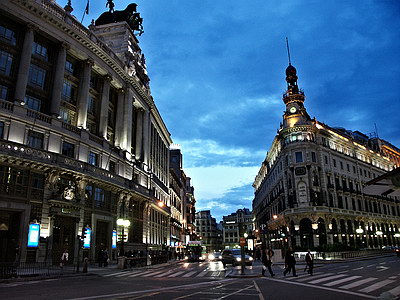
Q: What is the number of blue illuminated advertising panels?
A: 3